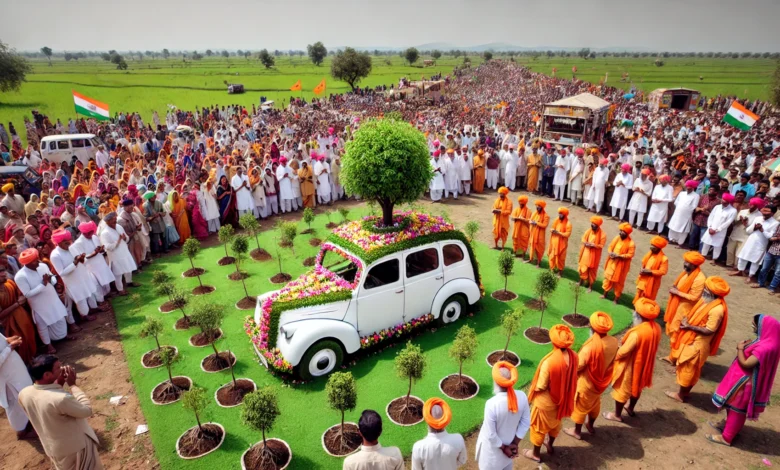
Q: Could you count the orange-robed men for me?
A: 12